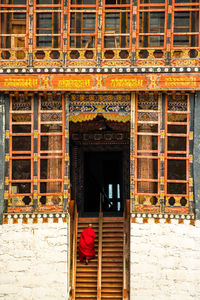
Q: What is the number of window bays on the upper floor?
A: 6